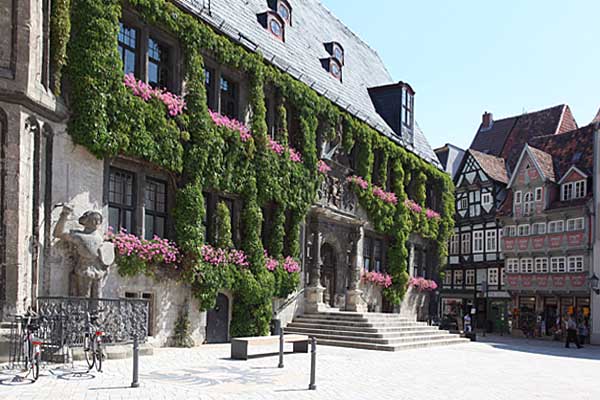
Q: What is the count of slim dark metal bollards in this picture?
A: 3